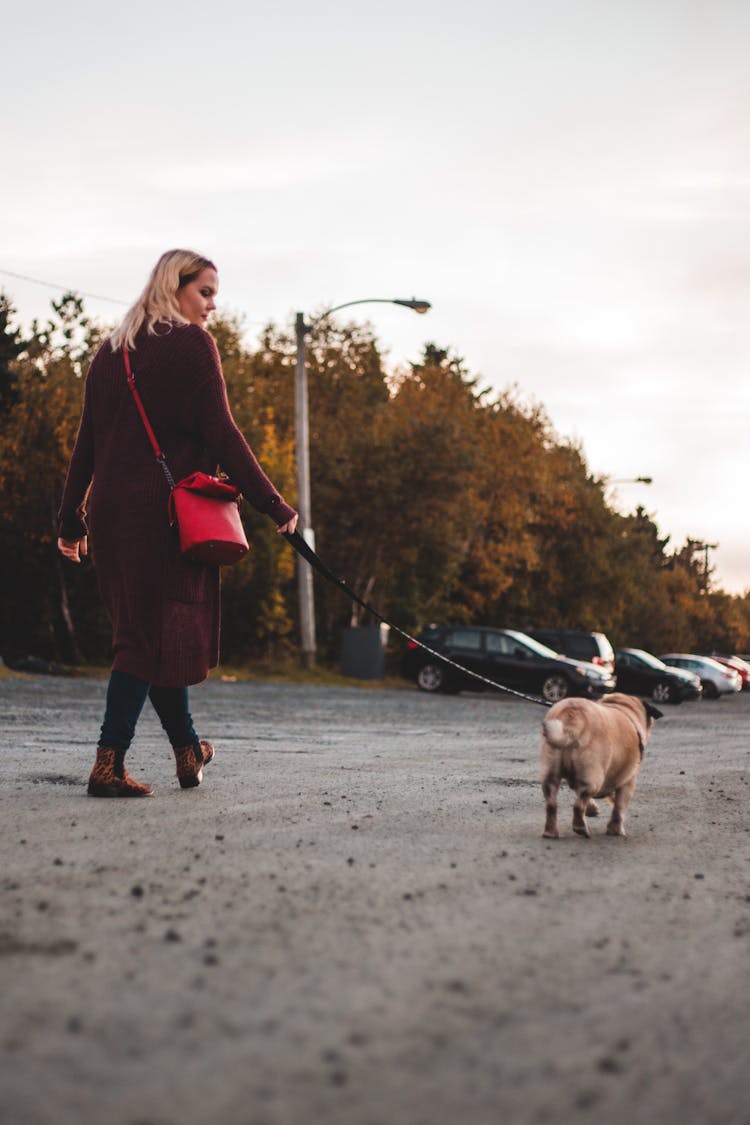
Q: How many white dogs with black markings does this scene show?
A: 0